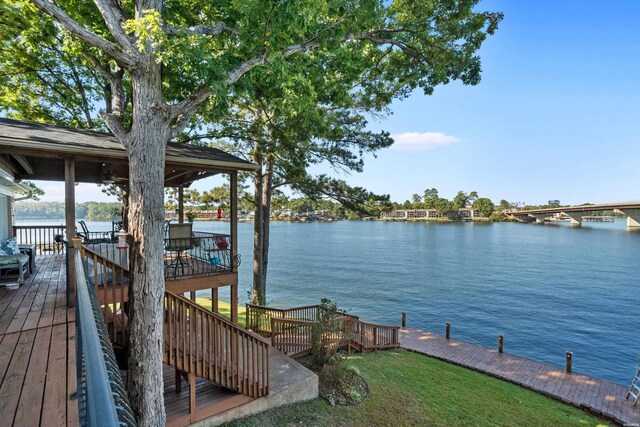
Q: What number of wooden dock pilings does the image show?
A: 4